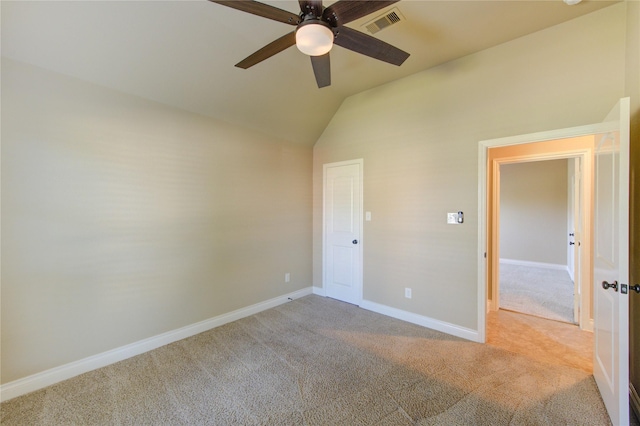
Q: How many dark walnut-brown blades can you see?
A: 6